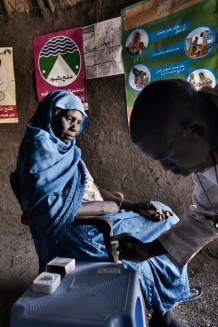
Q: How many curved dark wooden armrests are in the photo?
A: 1